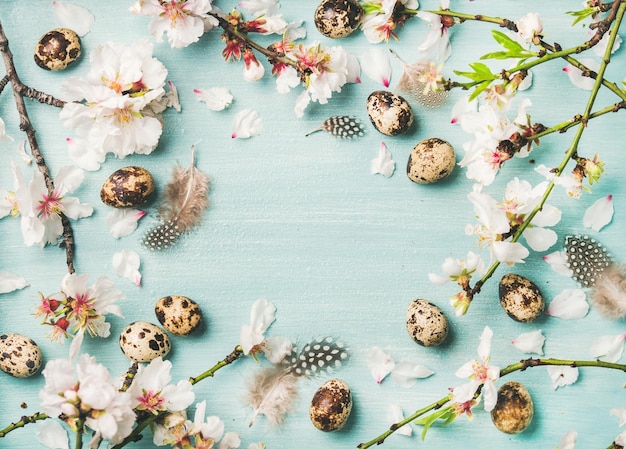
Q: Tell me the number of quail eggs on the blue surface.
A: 12